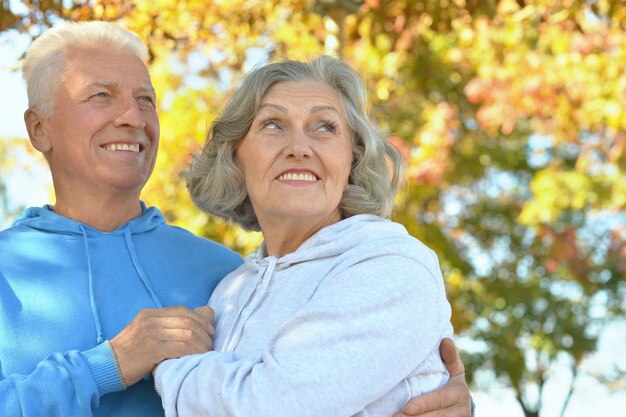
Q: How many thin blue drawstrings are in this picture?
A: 2